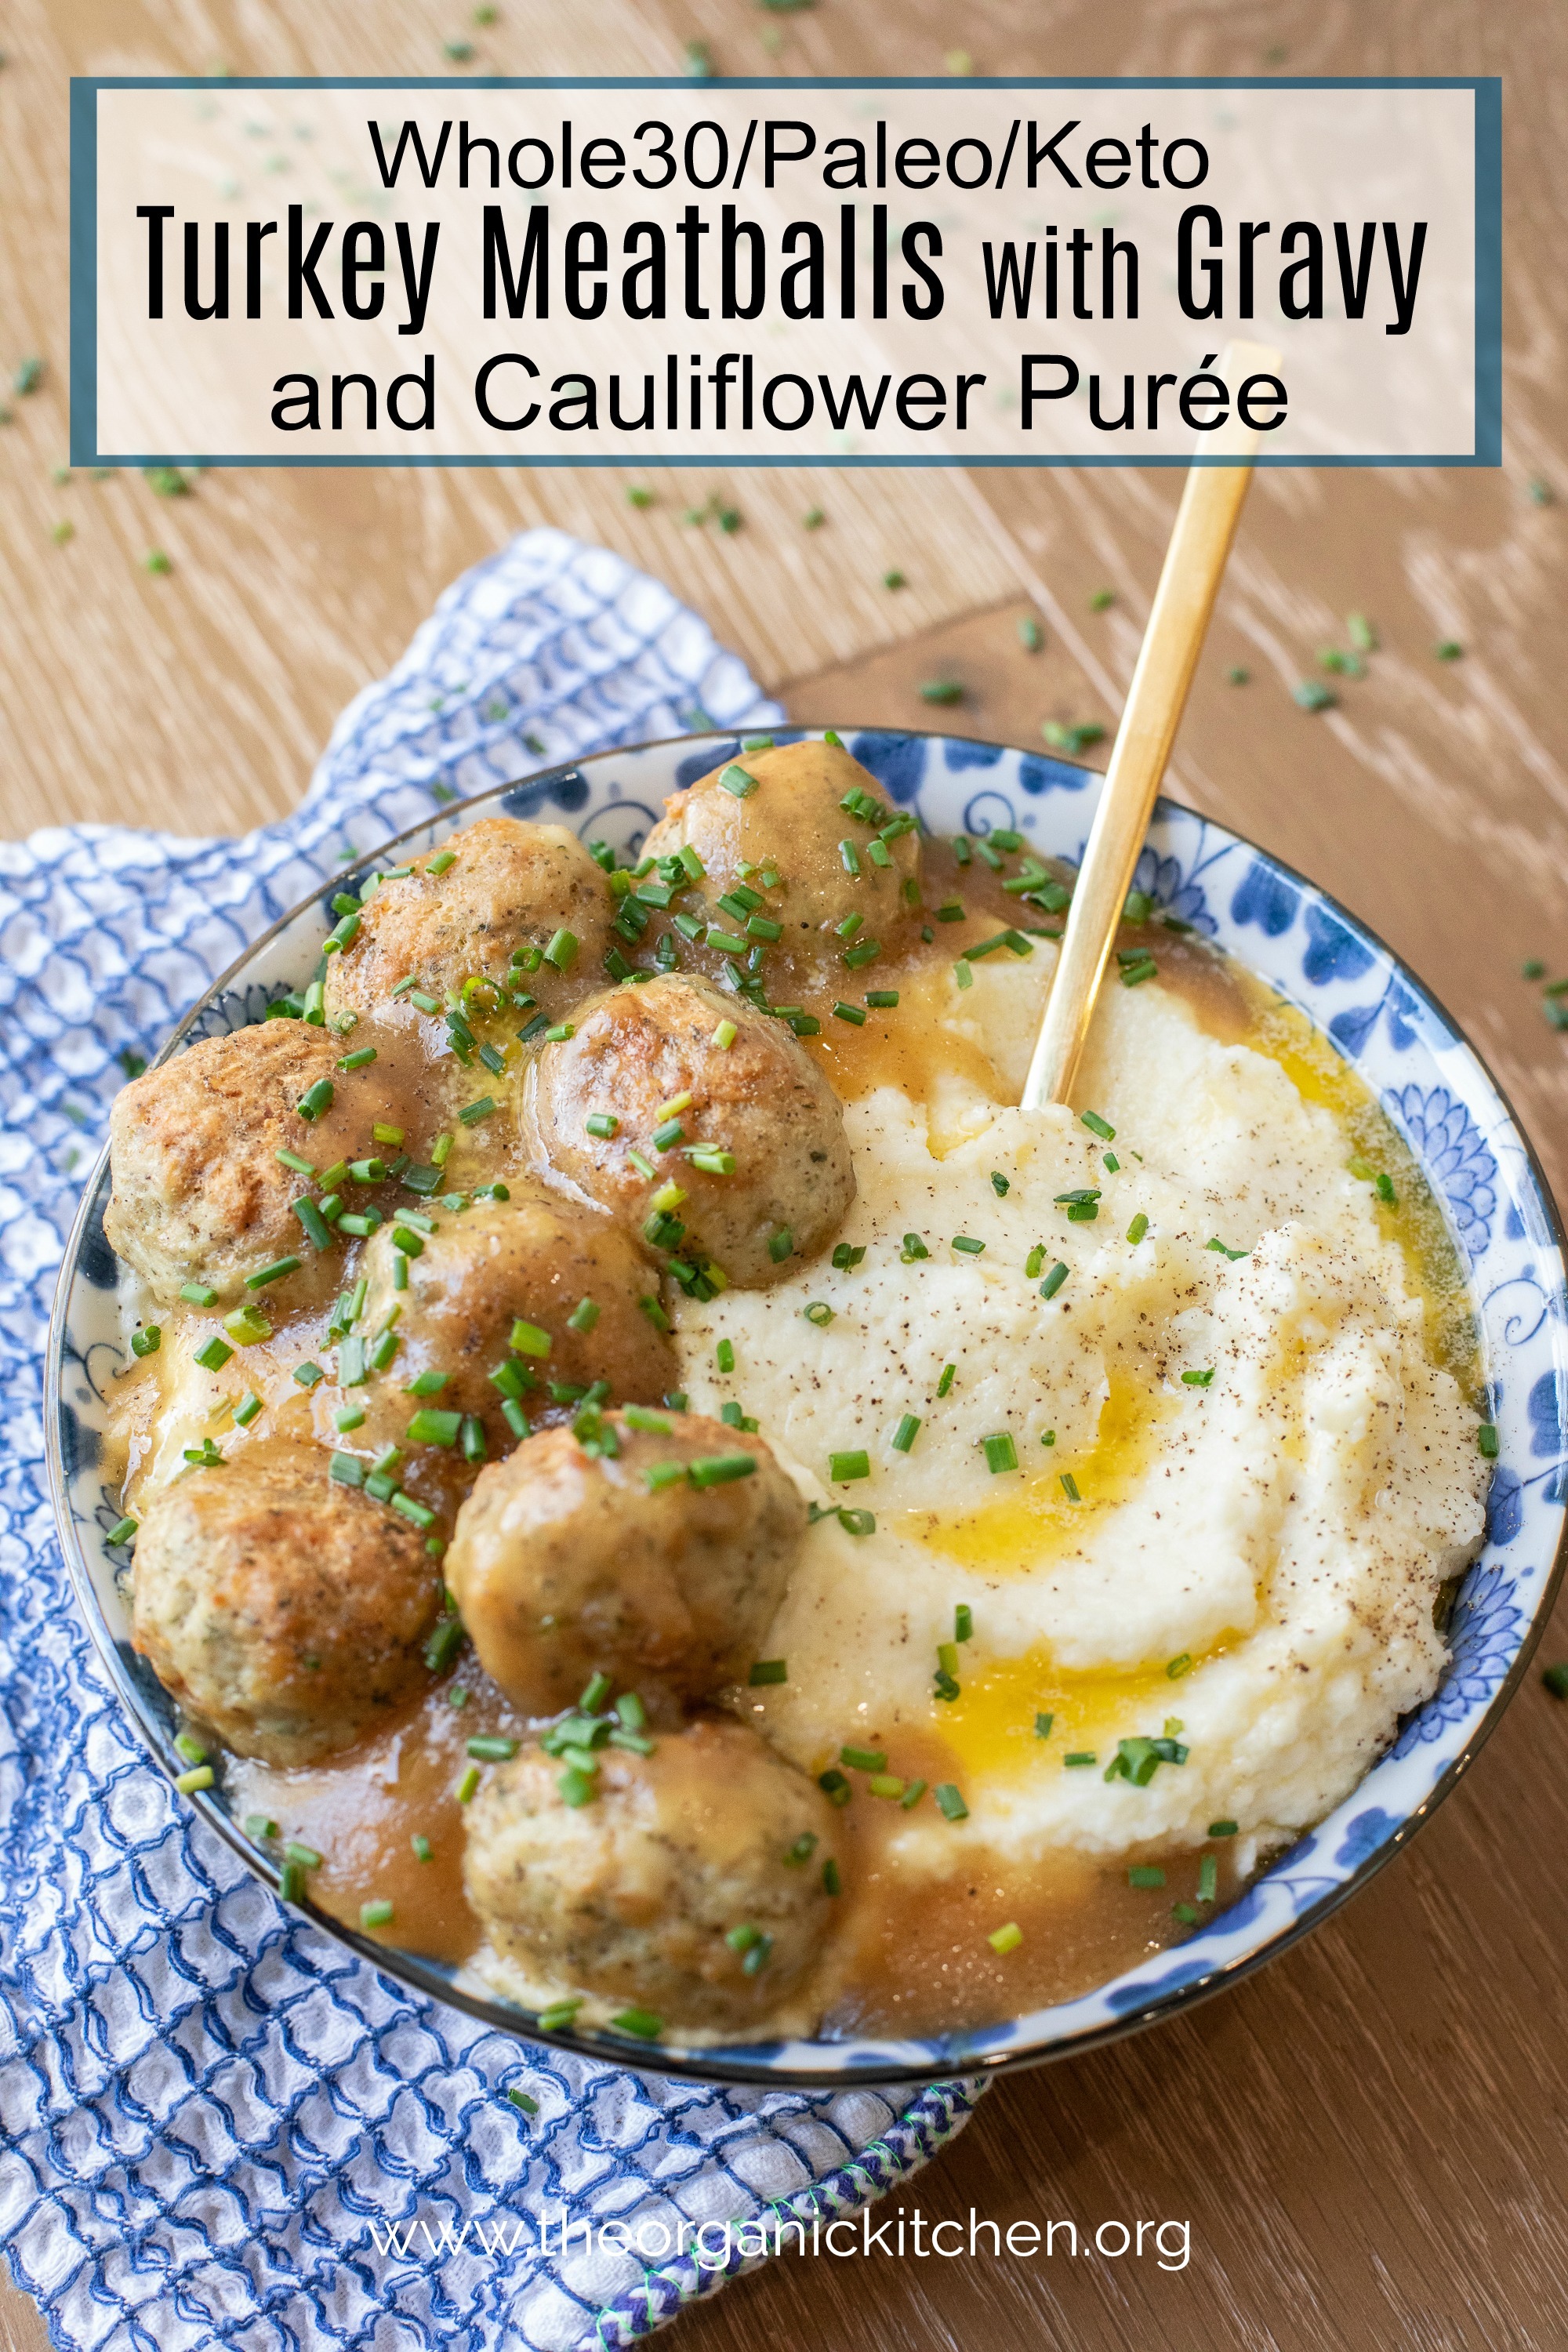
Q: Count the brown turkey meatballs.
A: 8